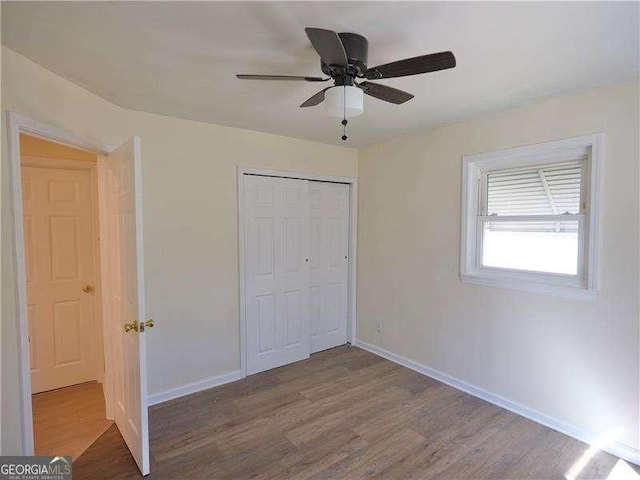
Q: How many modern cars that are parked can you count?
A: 0